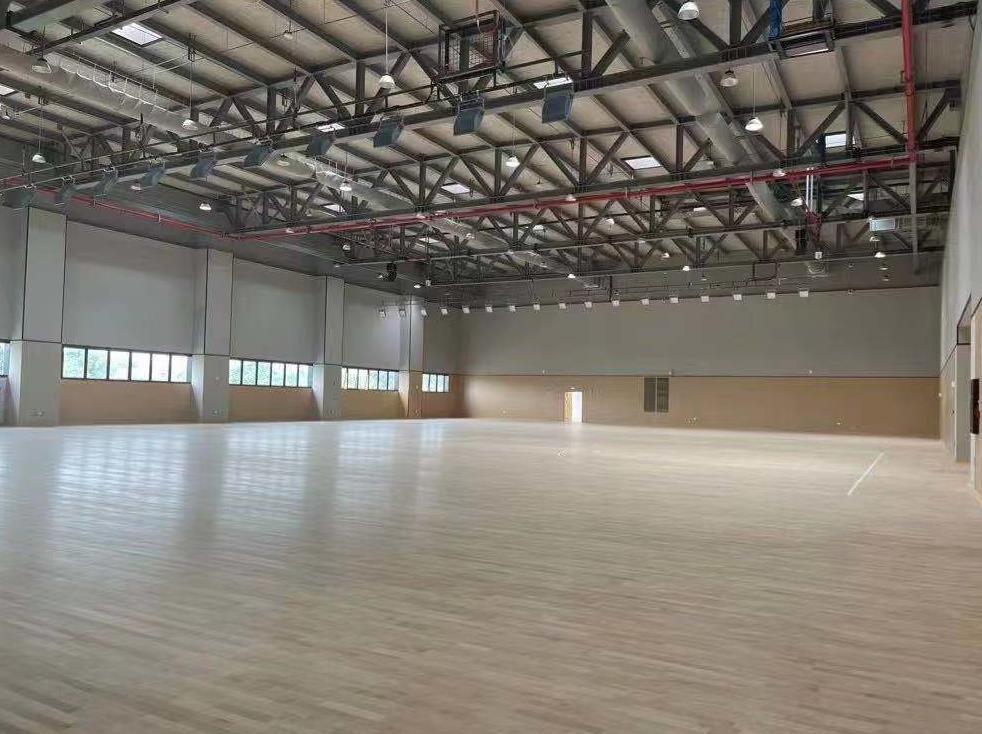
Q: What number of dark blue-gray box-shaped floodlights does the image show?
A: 10